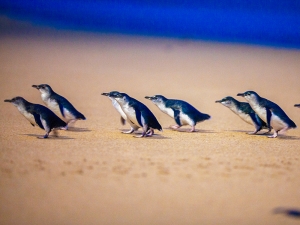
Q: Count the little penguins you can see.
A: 7